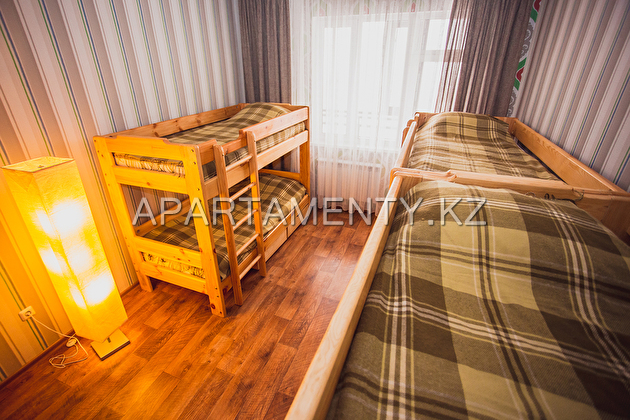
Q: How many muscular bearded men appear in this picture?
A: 0